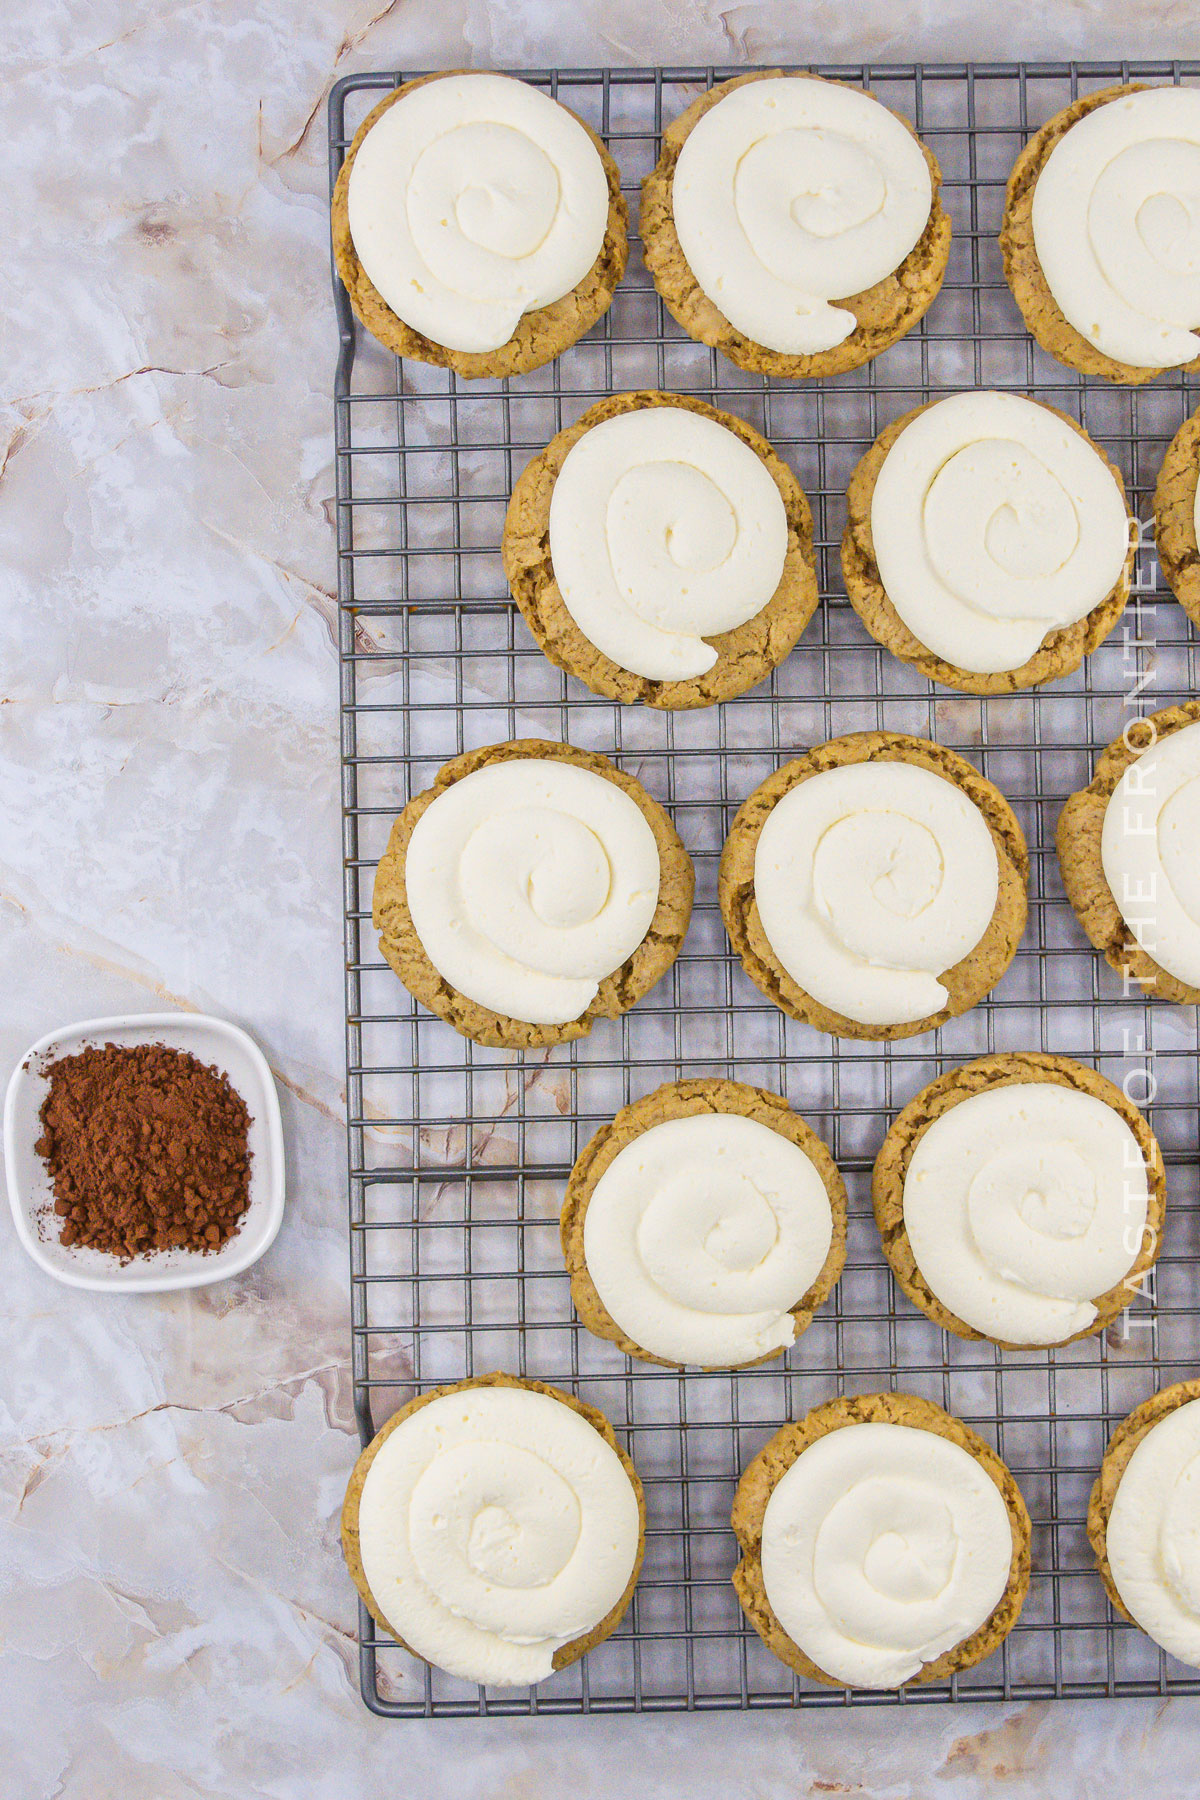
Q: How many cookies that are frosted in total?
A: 14